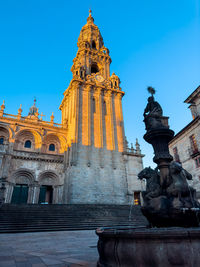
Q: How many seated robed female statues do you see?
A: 1